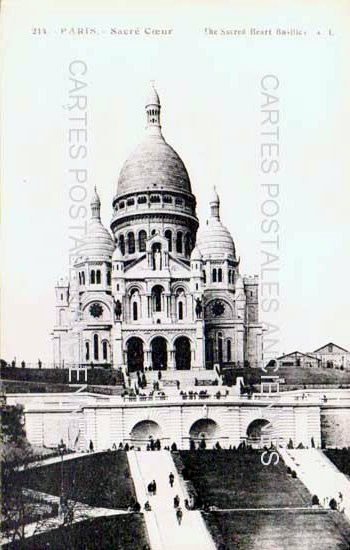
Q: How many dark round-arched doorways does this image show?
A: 3